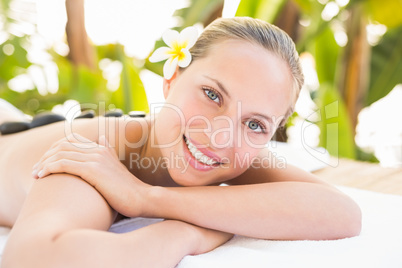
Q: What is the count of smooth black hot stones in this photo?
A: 5